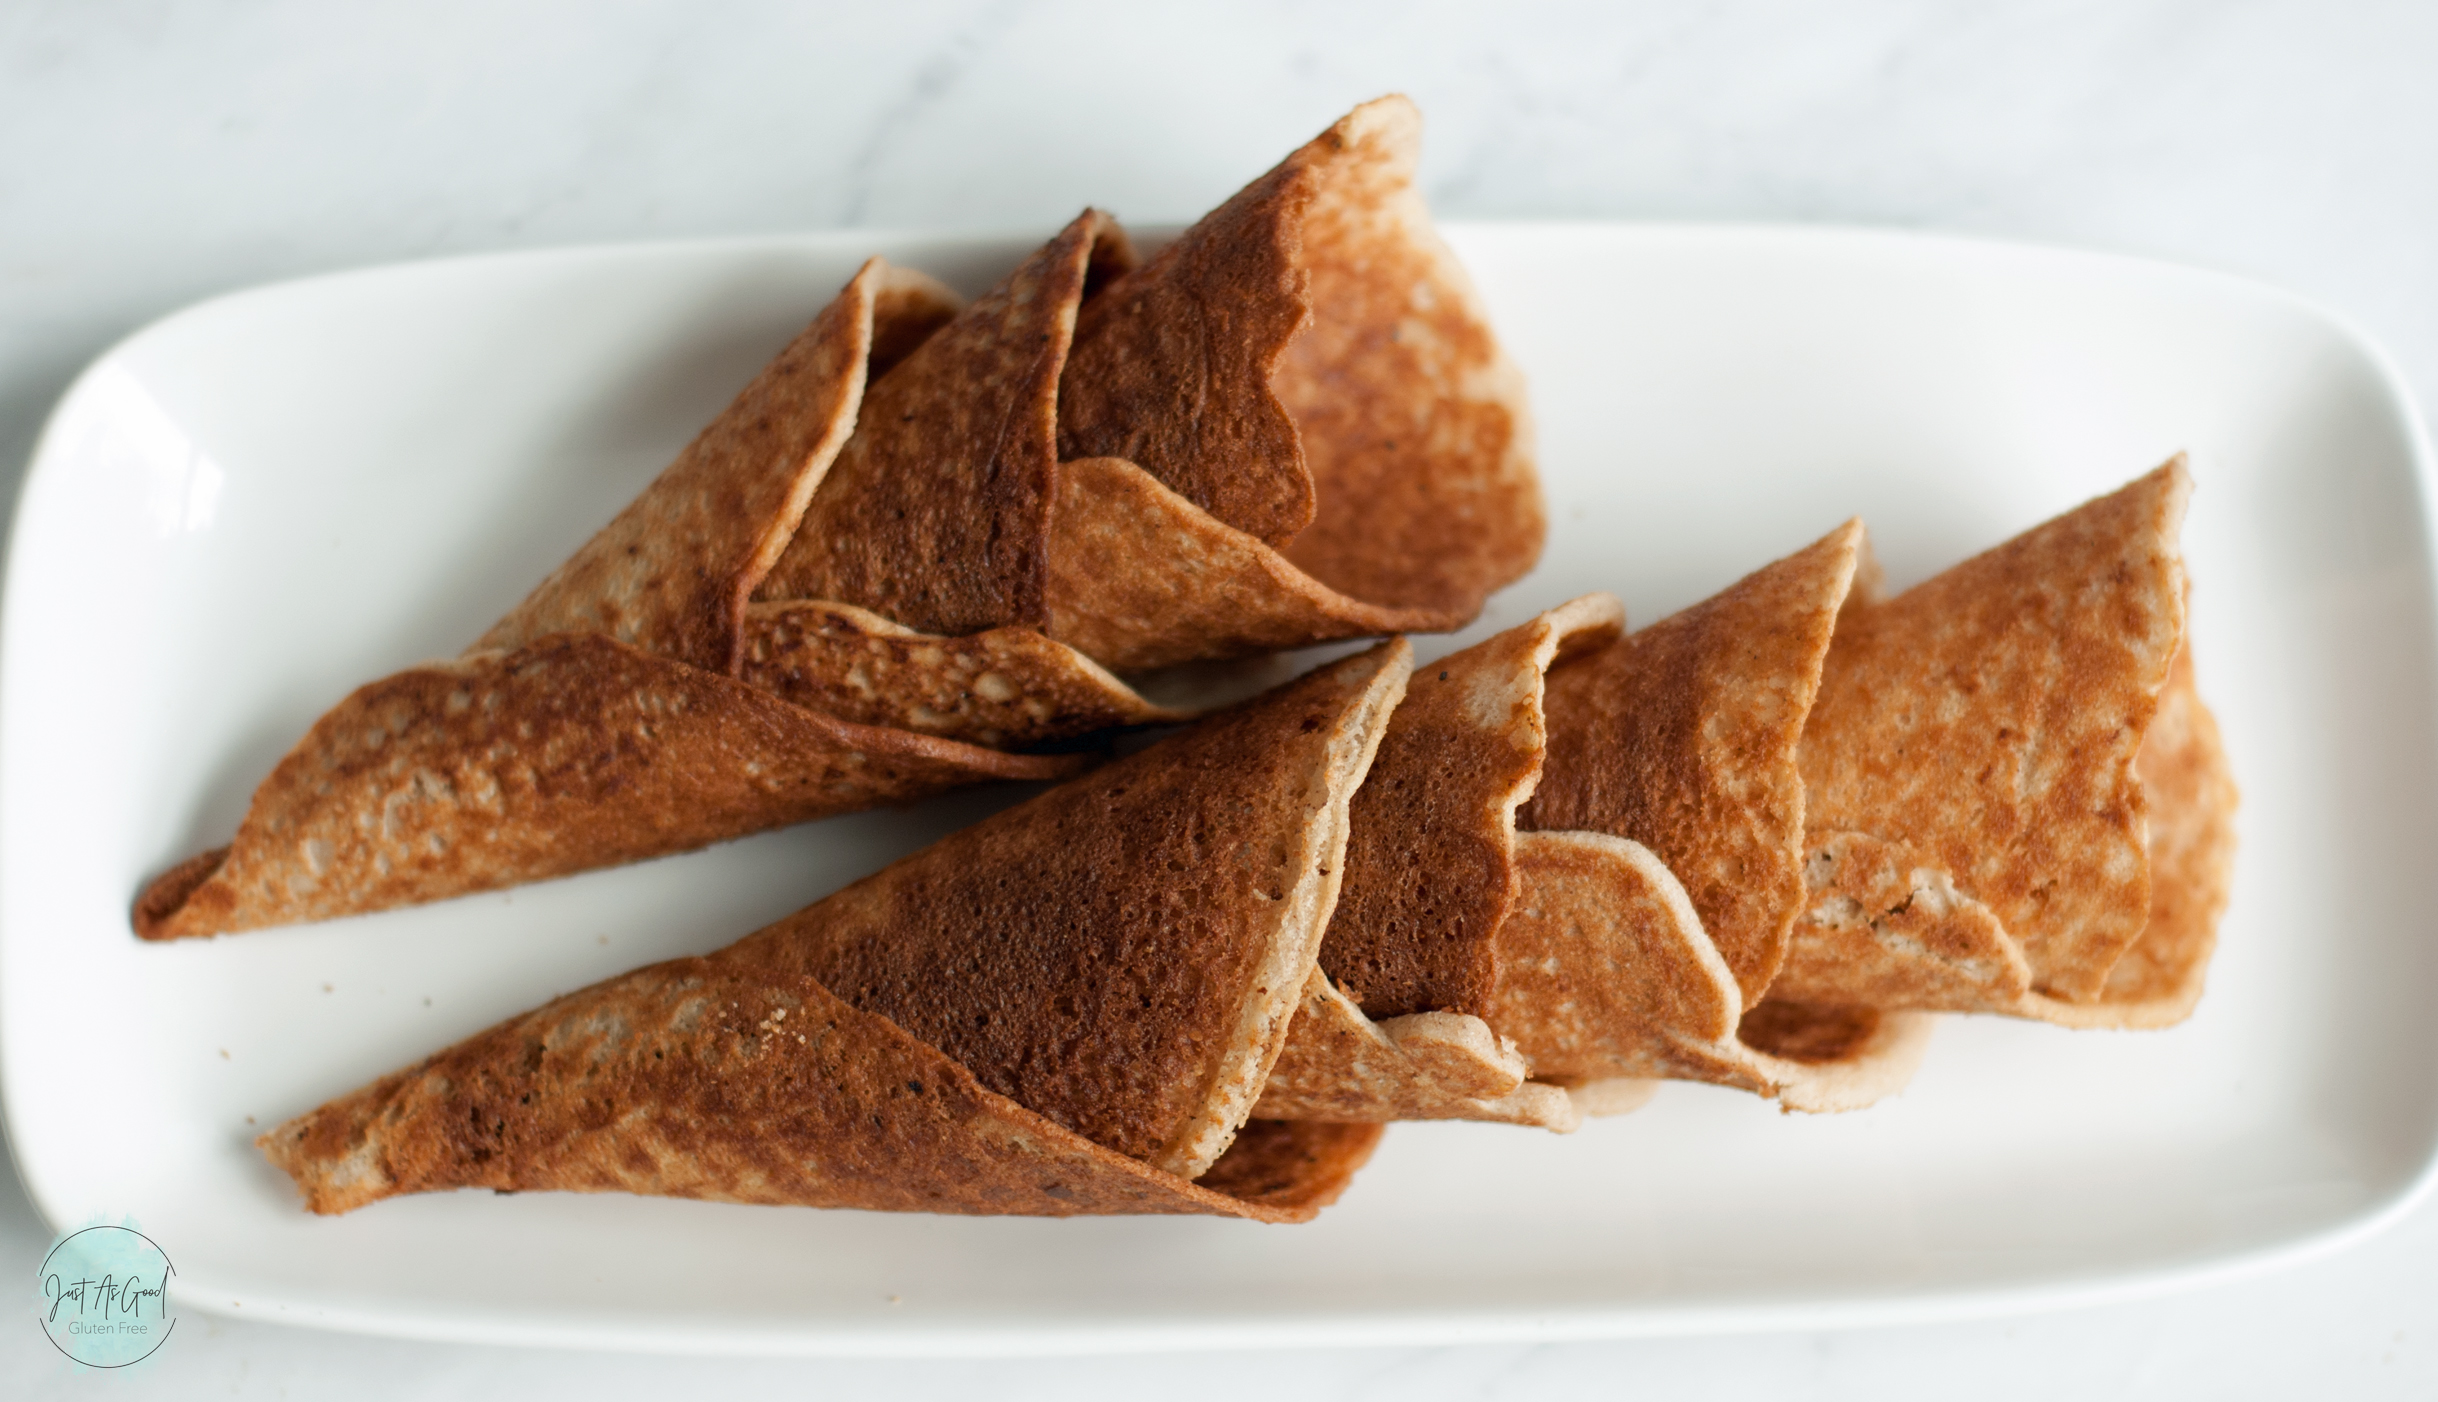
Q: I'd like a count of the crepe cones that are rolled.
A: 7